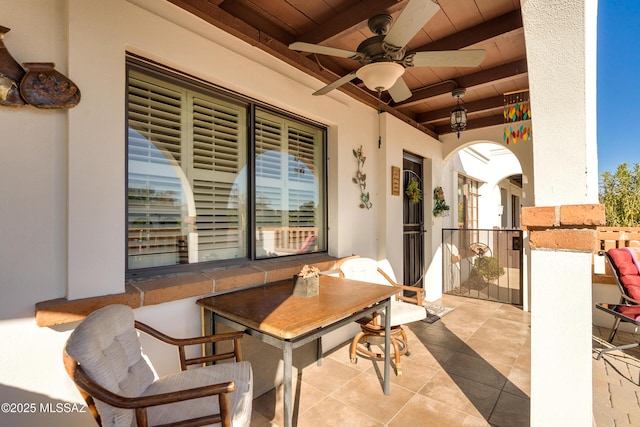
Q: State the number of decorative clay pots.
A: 2